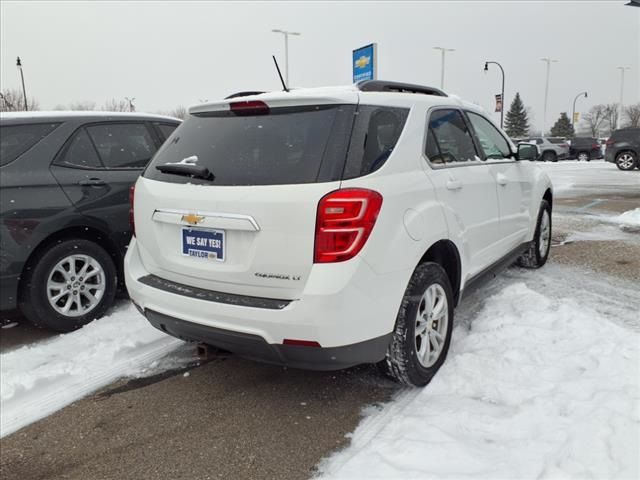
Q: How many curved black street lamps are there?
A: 2